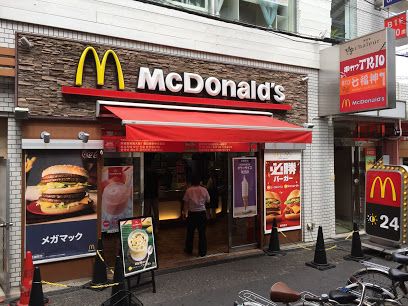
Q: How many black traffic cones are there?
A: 6